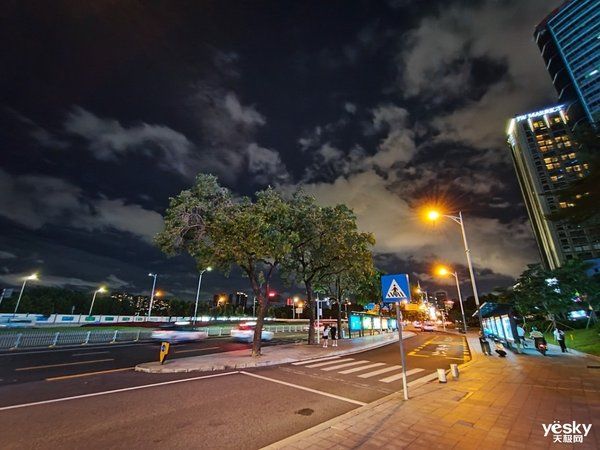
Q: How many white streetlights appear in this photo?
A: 4